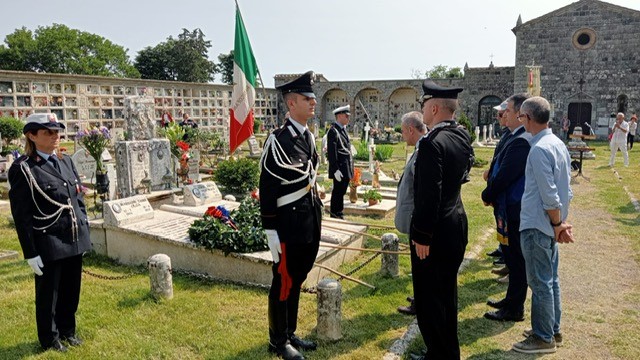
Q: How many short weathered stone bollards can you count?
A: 3